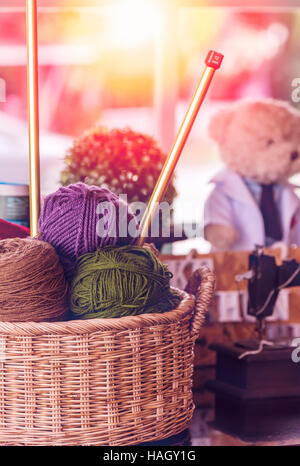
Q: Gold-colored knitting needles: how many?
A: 2